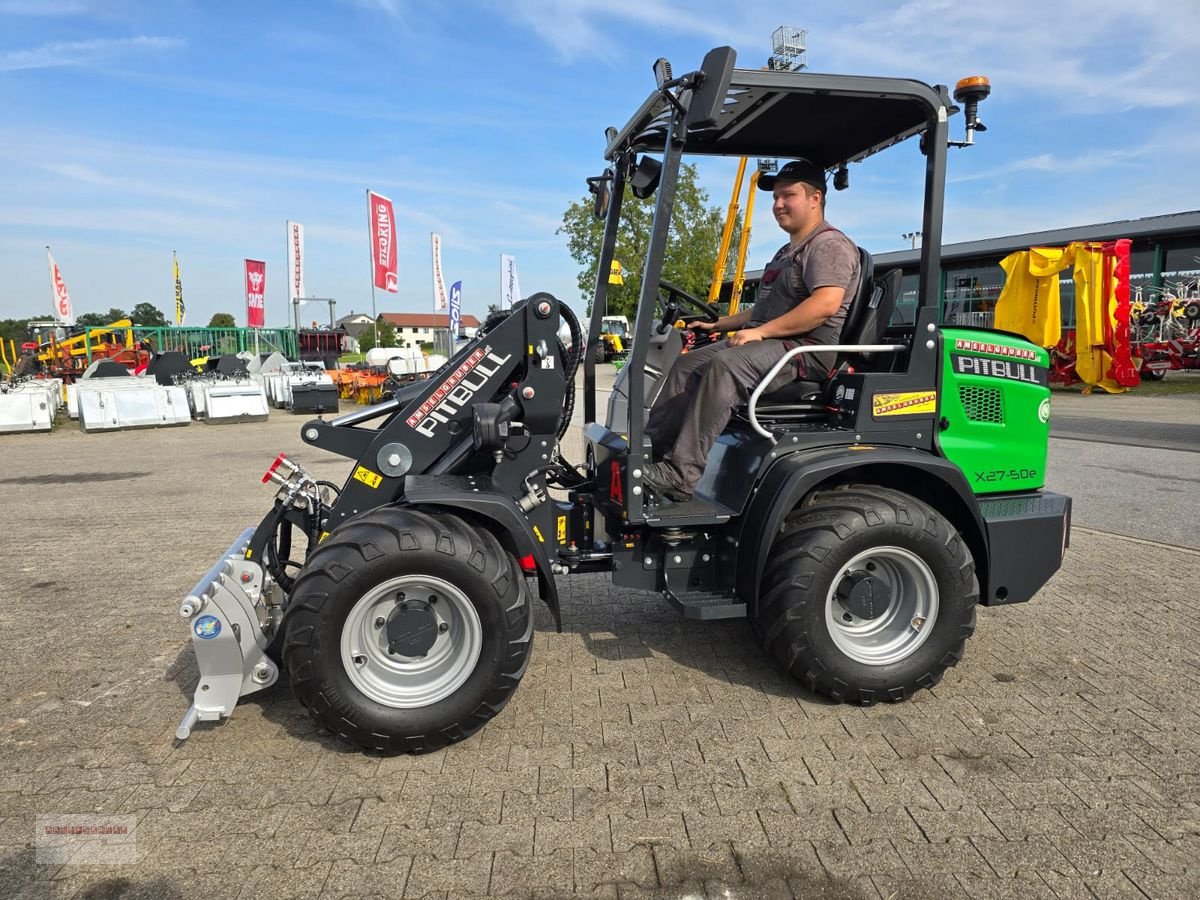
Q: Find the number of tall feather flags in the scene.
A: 8